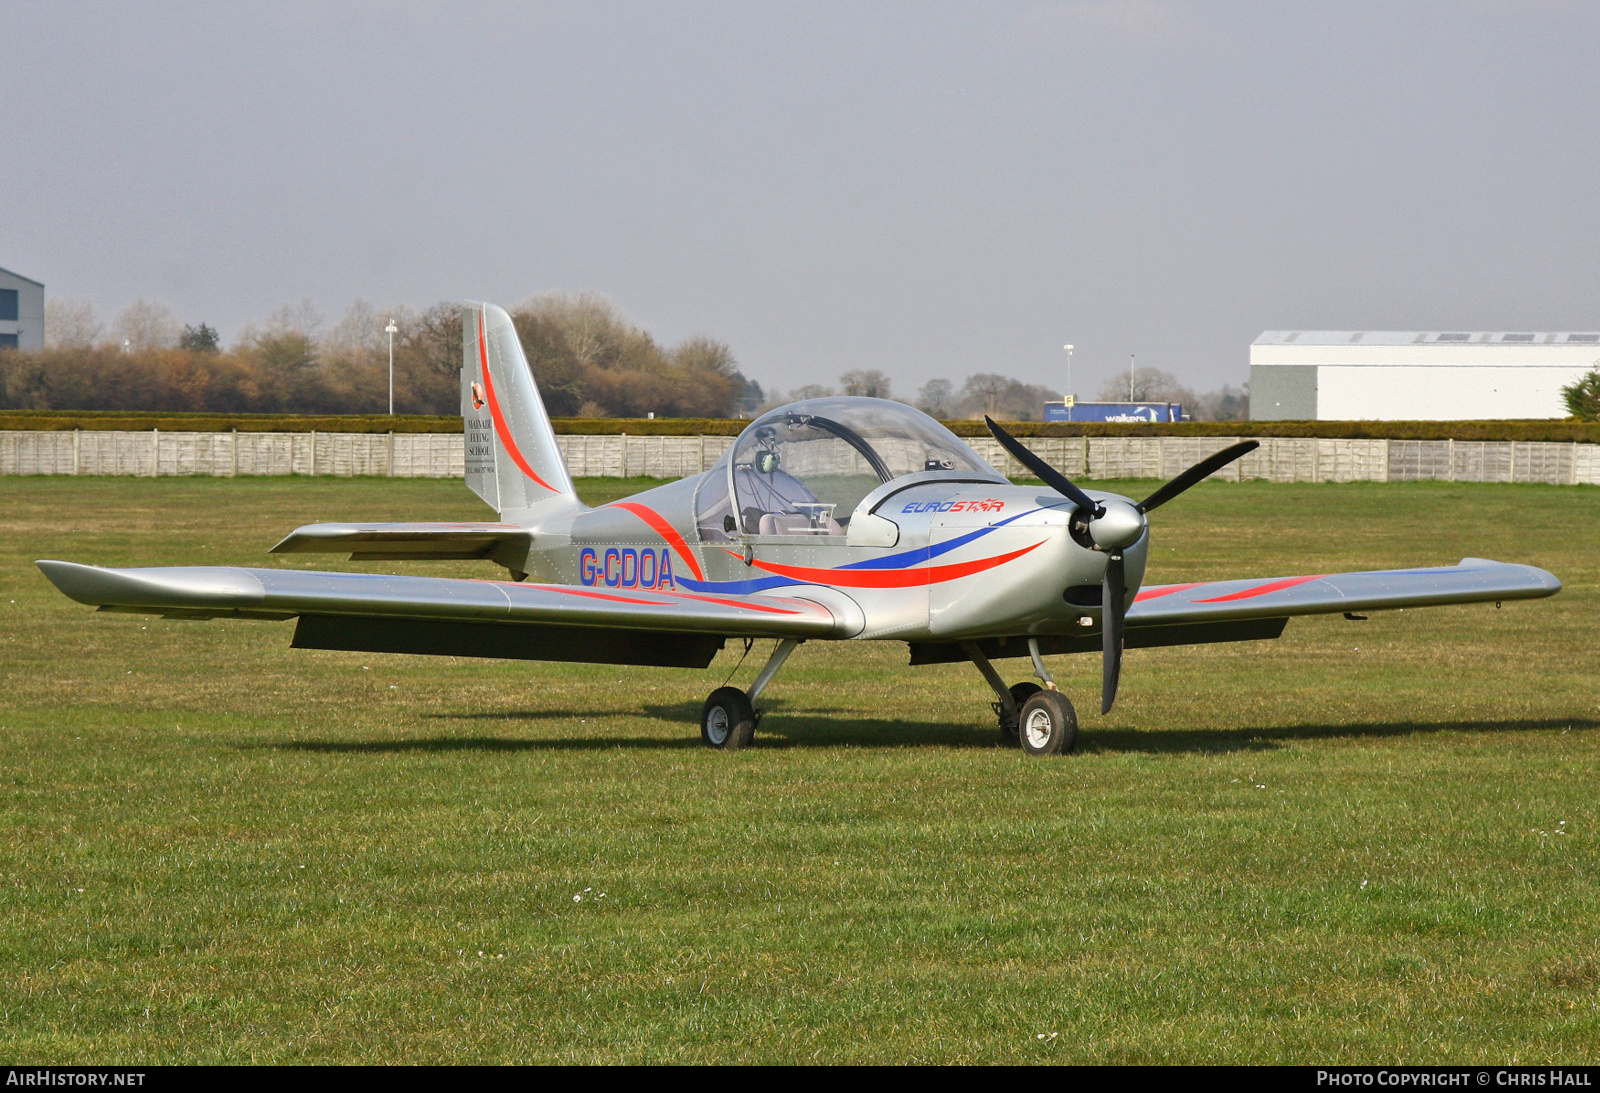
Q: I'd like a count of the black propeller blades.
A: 3